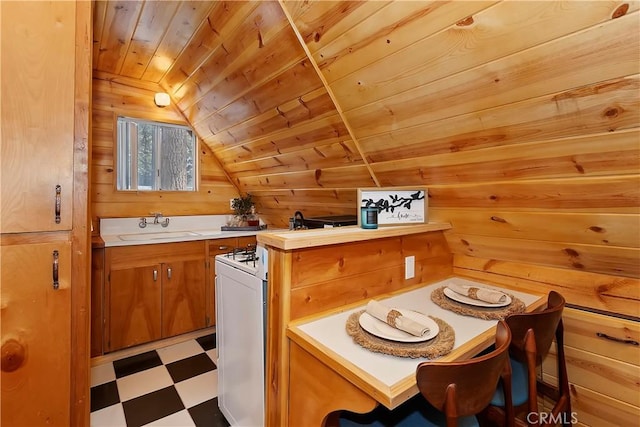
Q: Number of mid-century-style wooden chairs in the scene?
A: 2